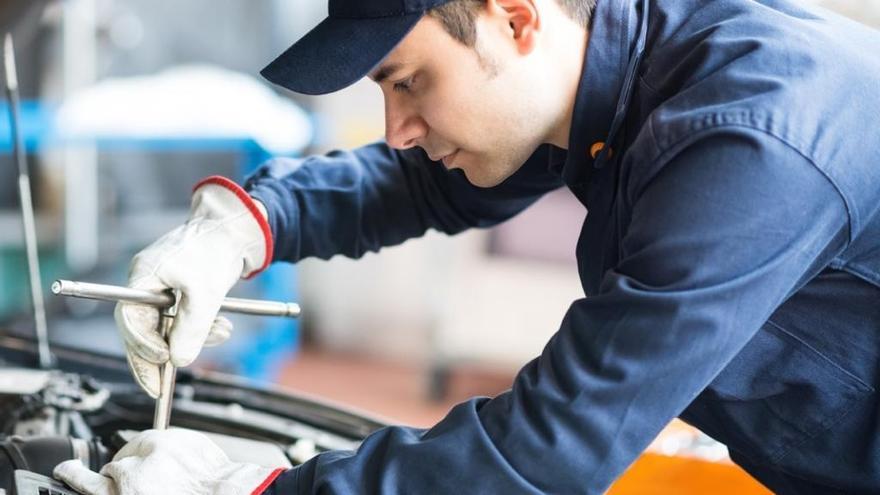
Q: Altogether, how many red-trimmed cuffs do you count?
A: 2